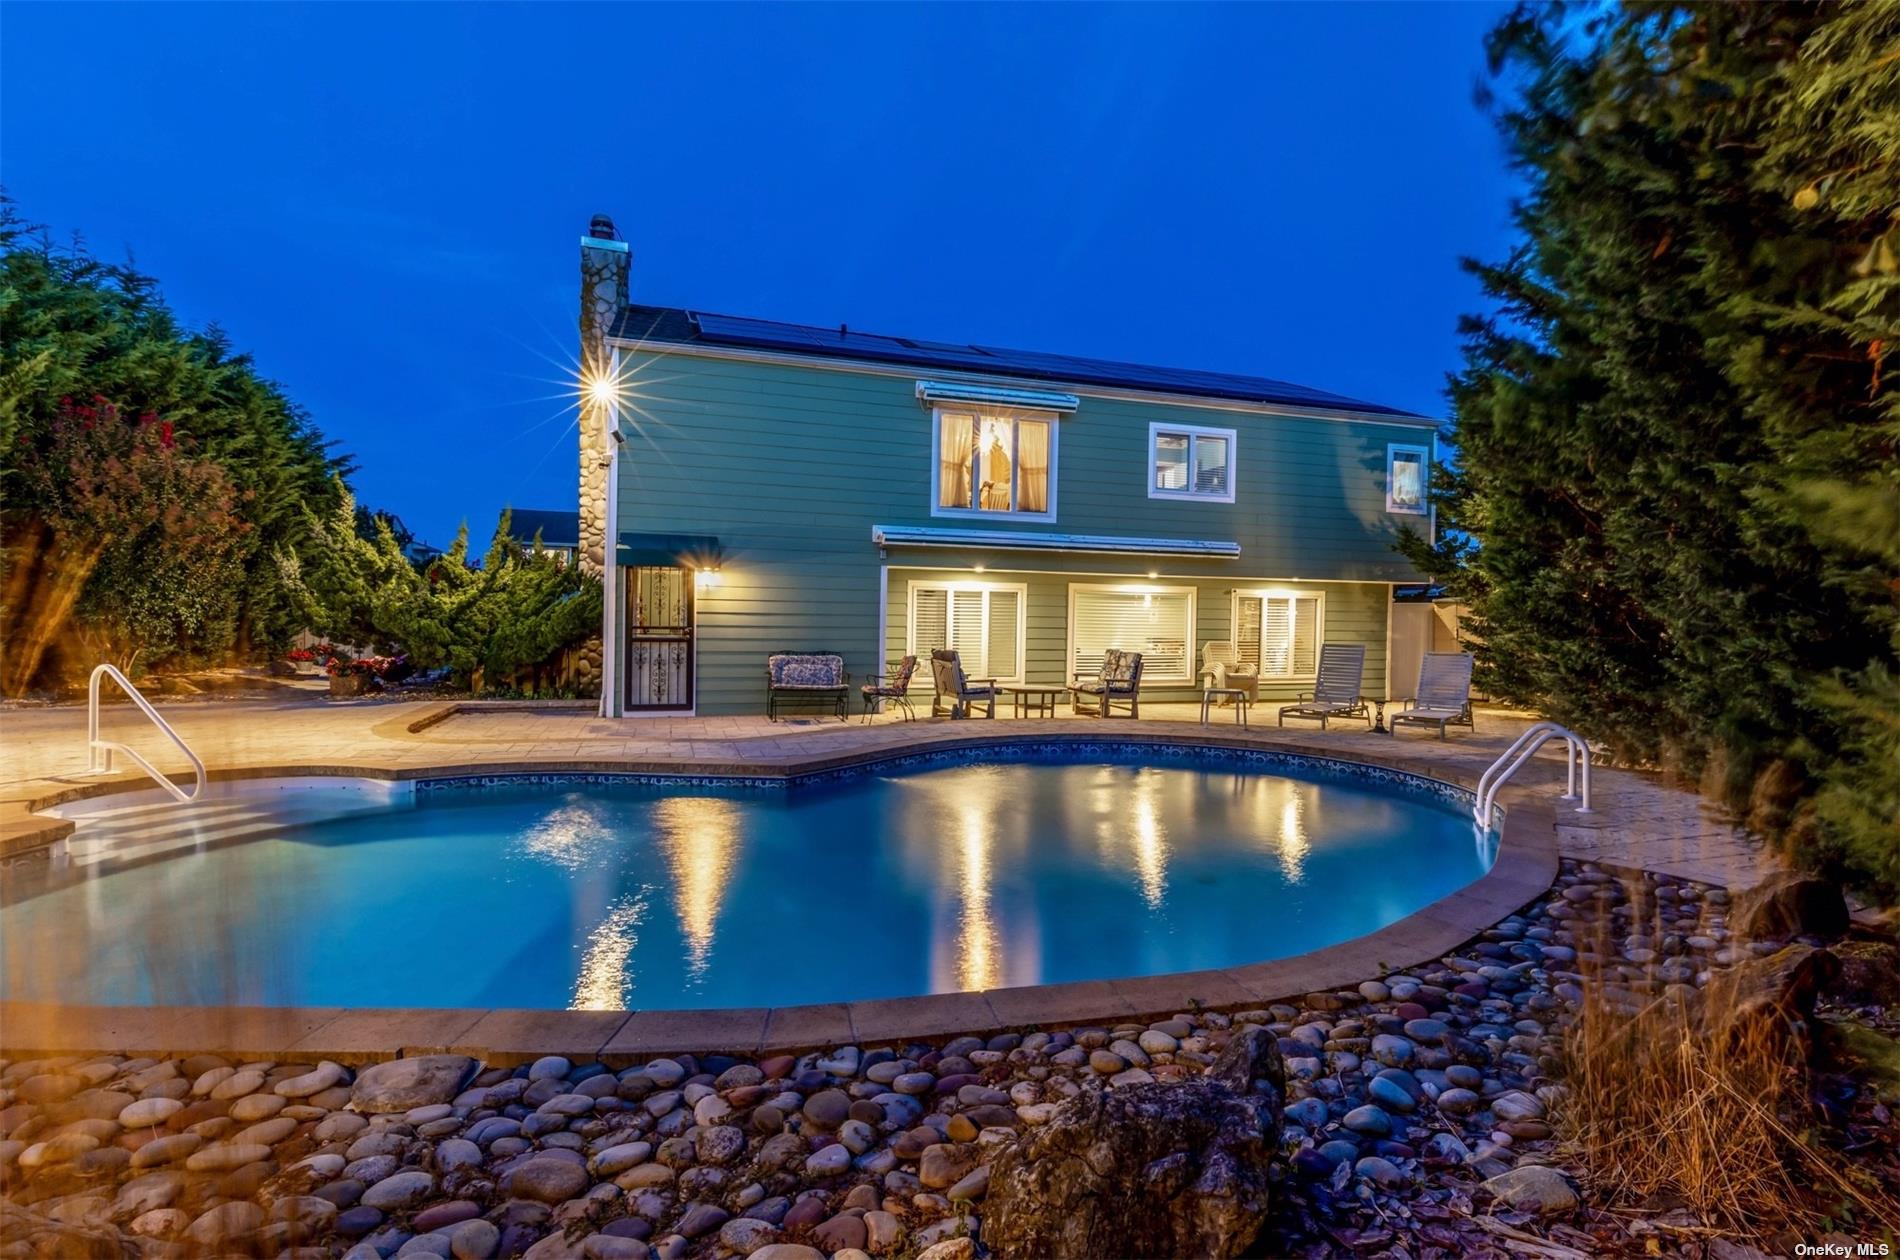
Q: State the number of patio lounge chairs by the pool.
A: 2